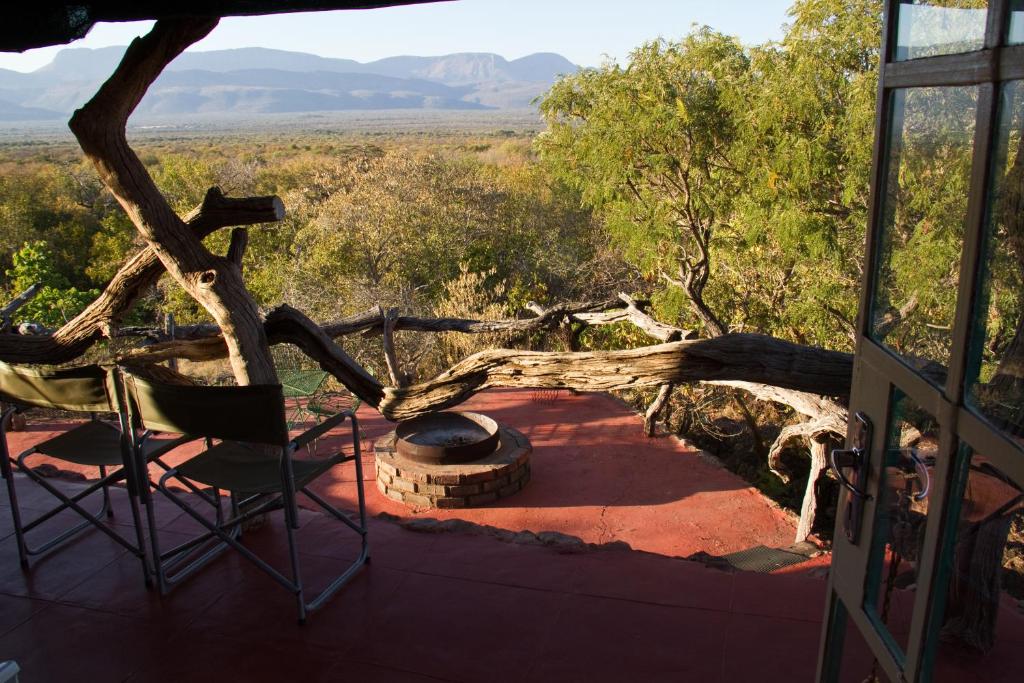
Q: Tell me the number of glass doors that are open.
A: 1